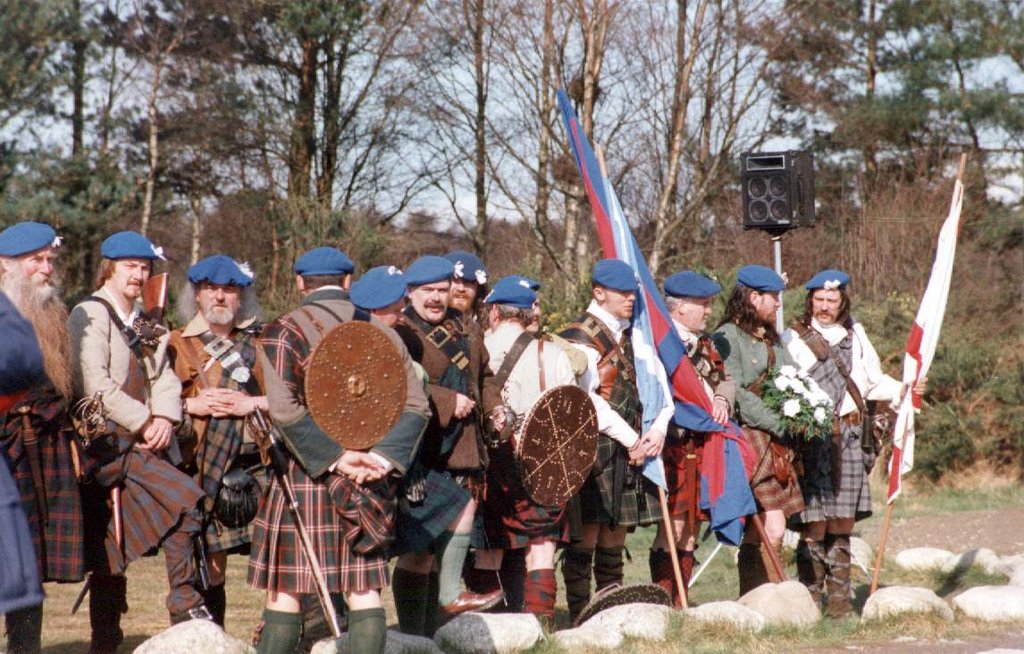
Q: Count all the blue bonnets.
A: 13